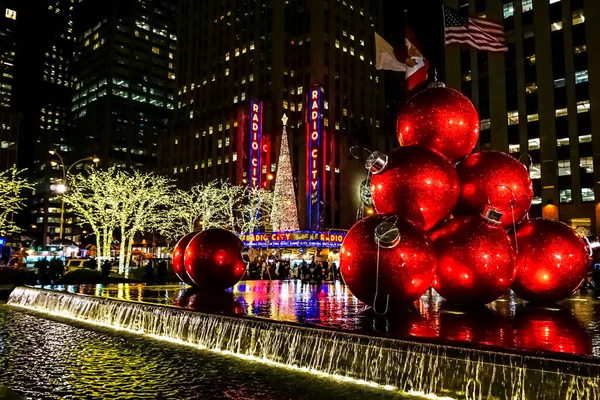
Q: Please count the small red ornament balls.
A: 2